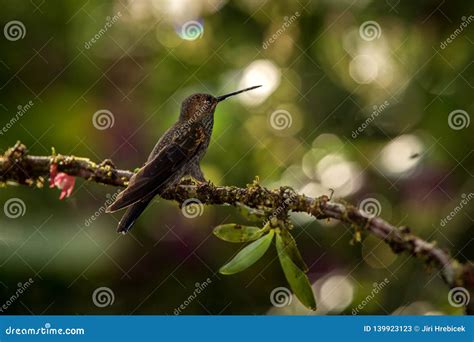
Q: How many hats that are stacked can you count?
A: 0